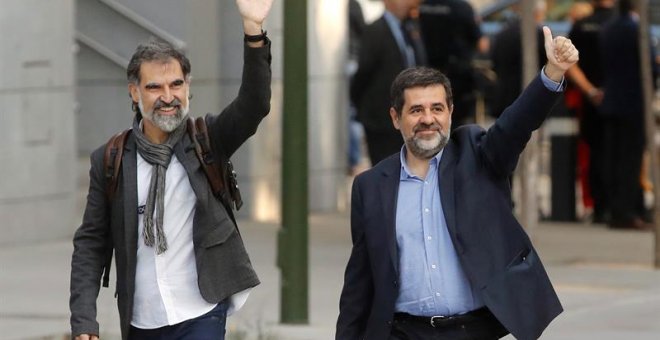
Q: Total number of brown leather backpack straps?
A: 2